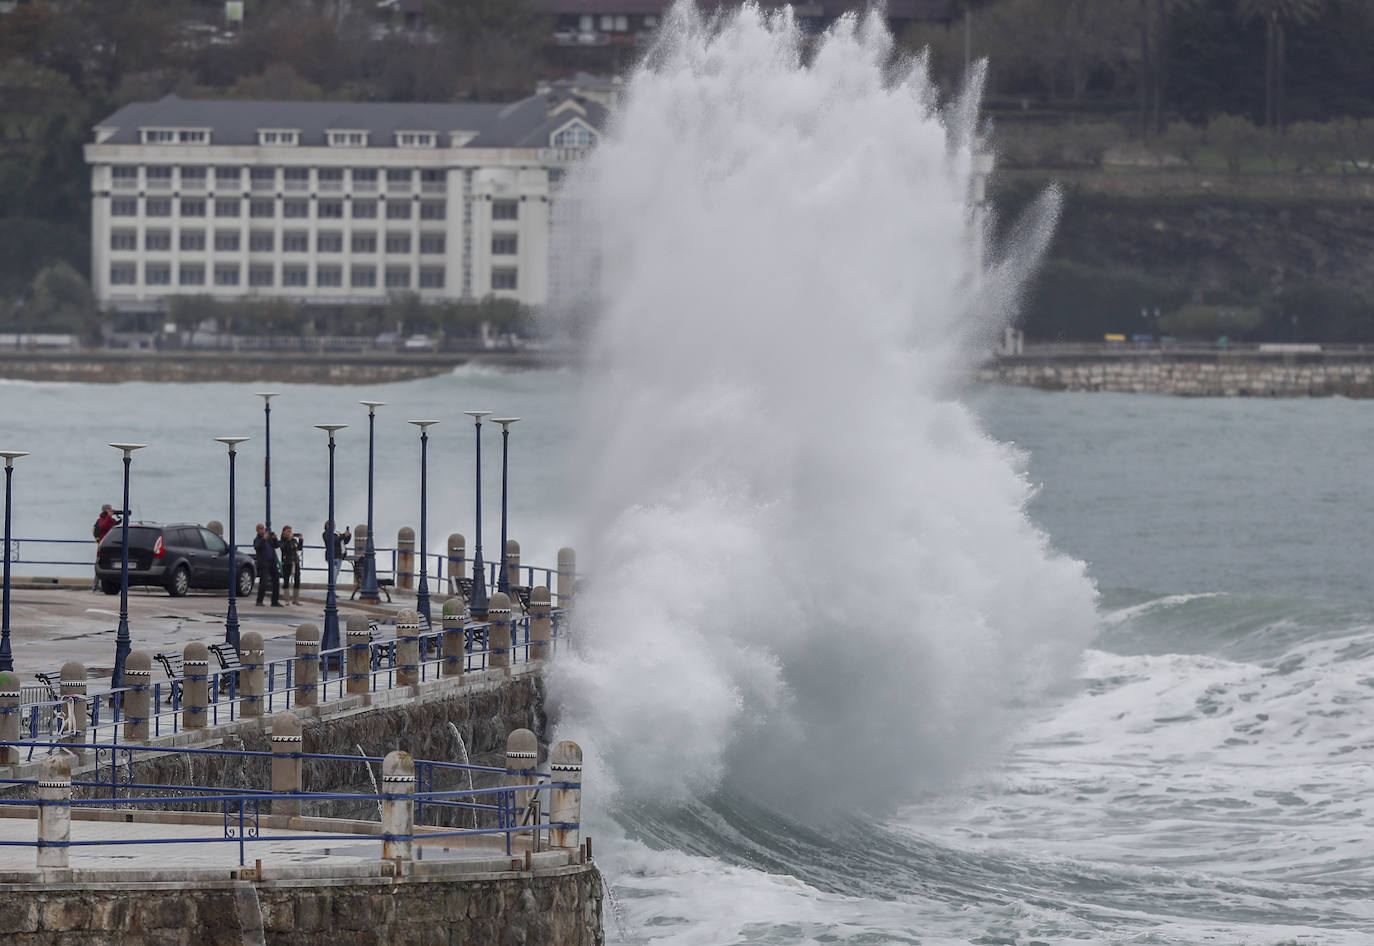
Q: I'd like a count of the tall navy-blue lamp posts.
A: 9